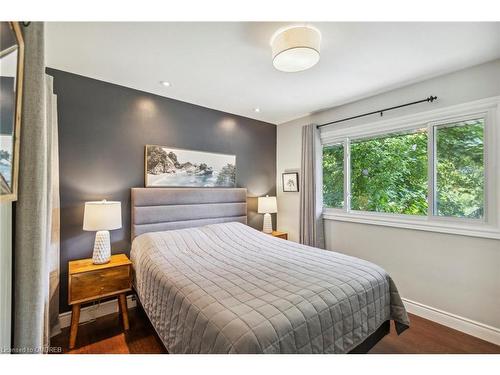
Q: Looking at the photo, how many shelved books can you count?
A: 0